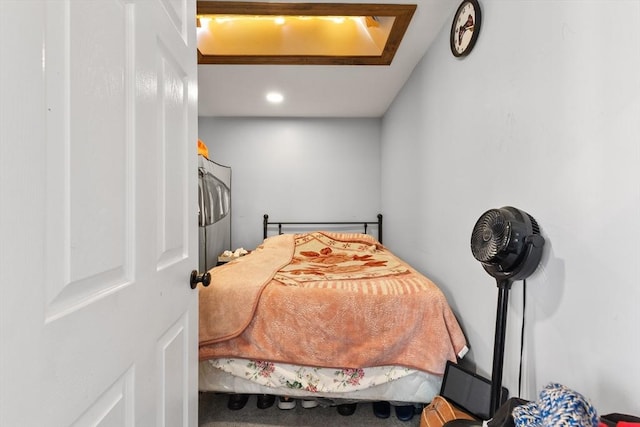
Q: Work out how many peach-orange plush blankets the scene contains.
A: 1